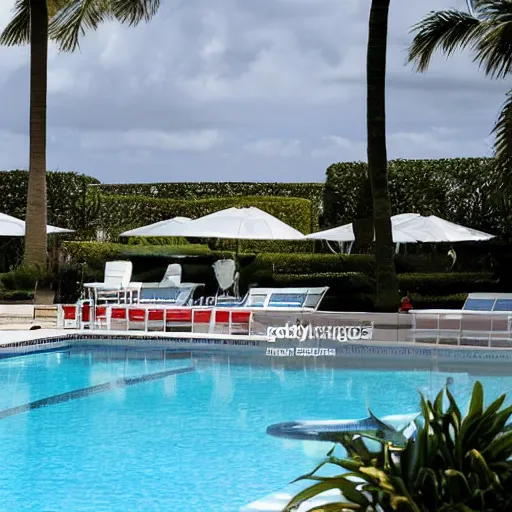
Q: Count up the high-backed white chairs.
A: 3